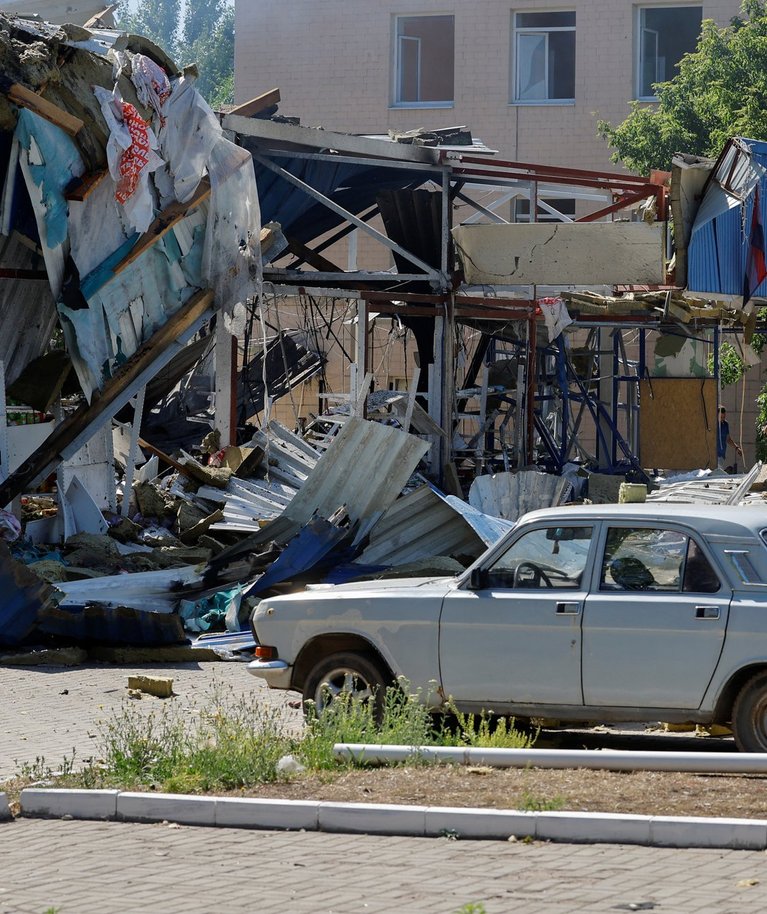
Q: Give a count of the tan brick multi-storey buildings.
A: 1